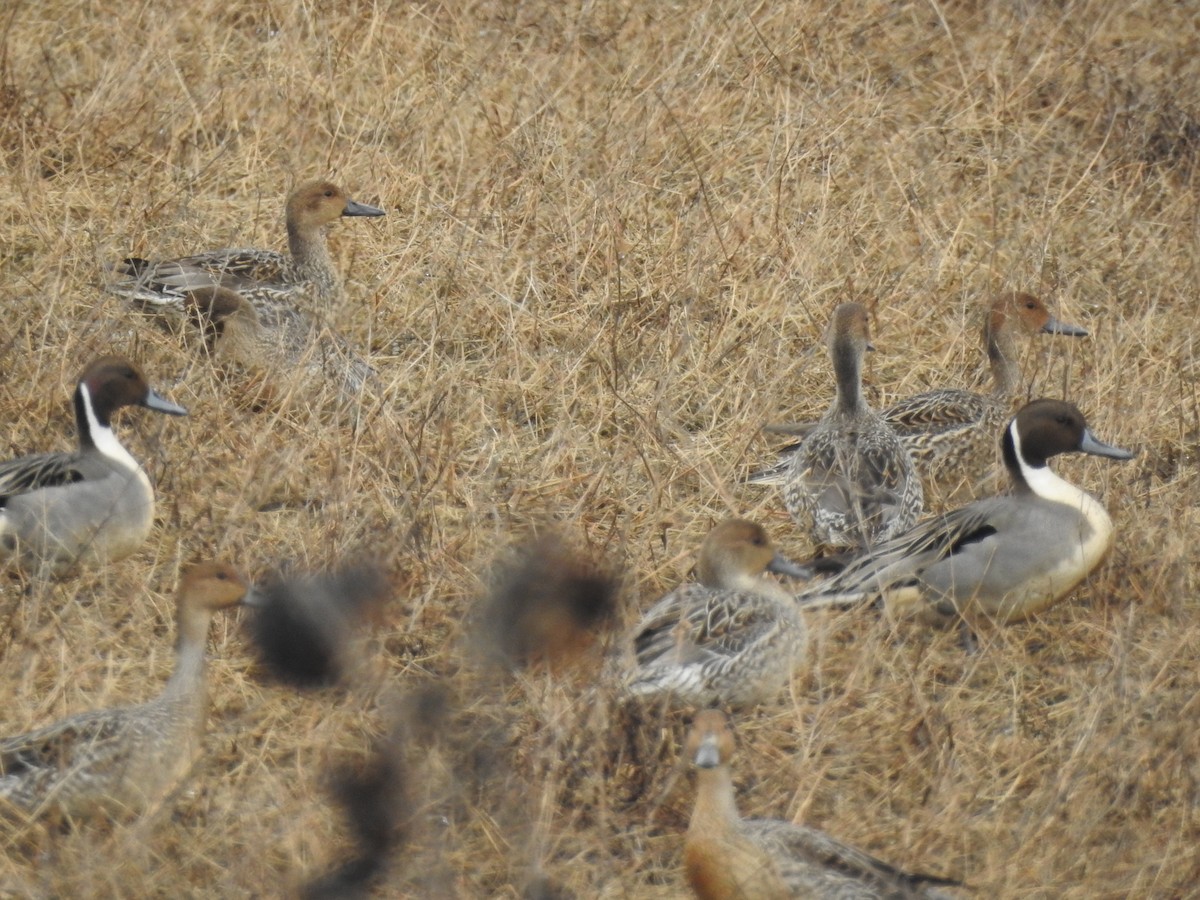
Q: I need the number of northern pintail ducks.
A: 9